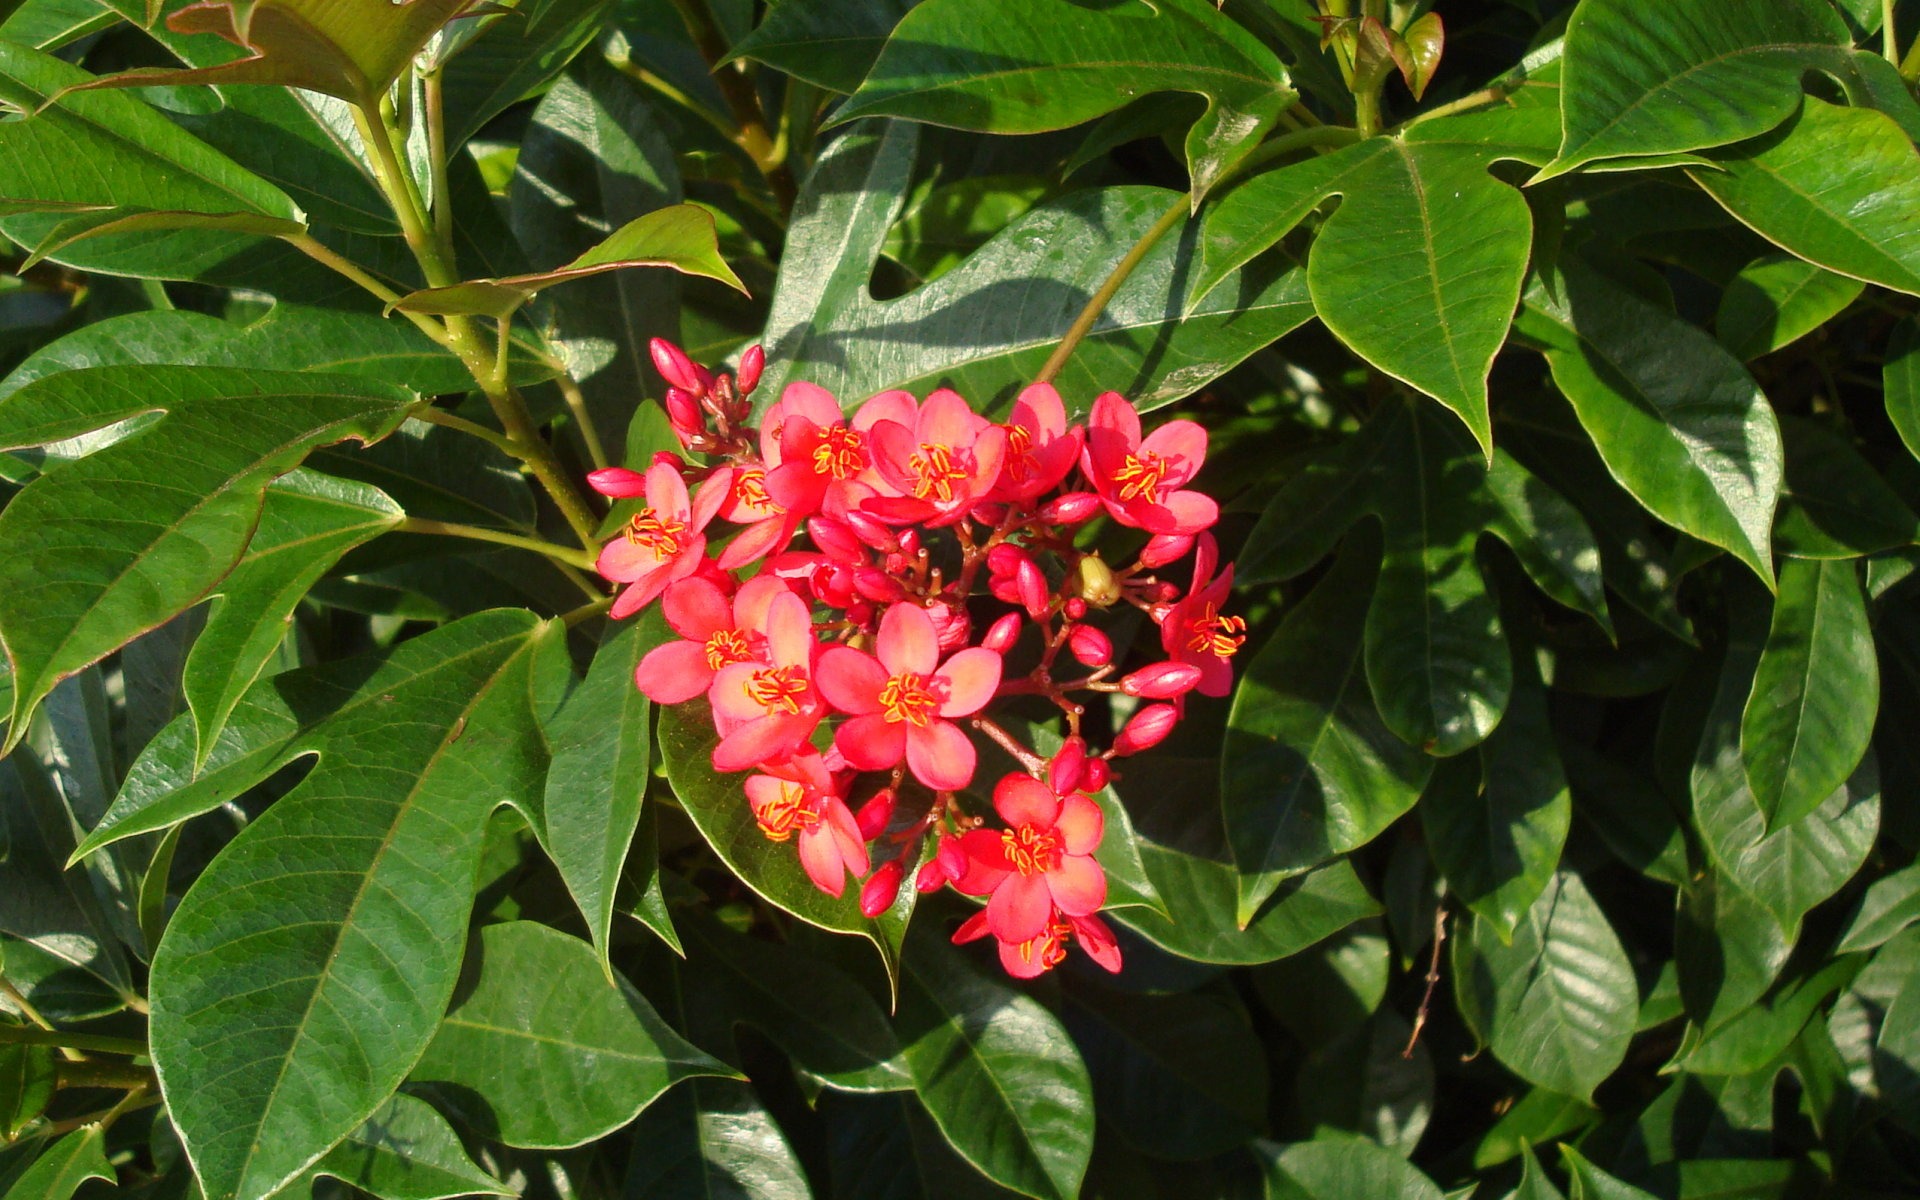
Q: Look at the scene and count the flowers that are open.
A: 13